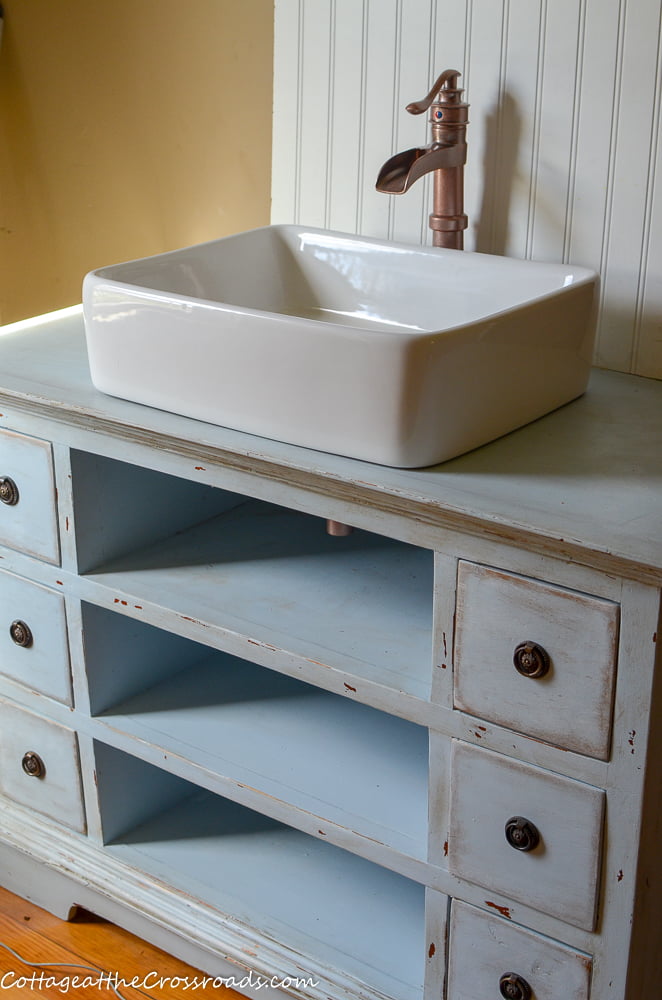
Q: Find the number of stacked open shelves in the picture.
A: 3